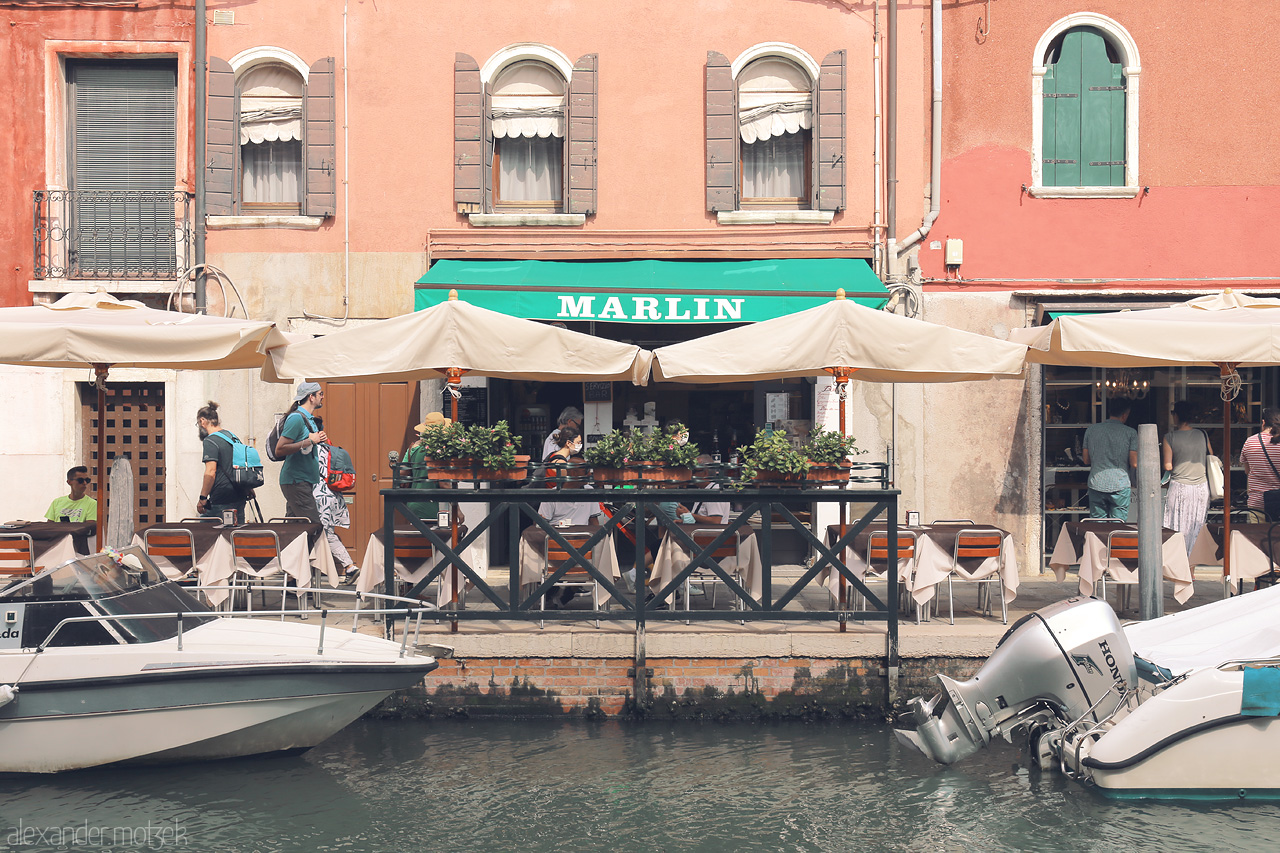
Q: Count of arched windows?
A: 4